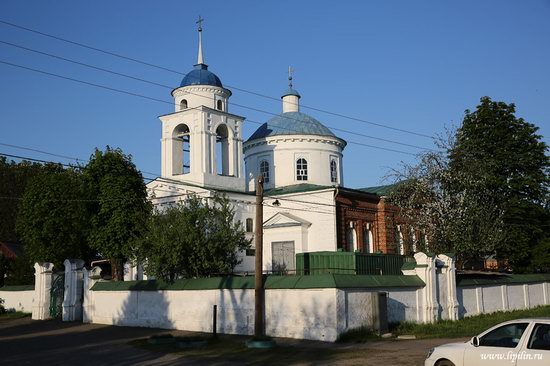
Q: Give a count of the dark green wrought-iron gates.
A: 1